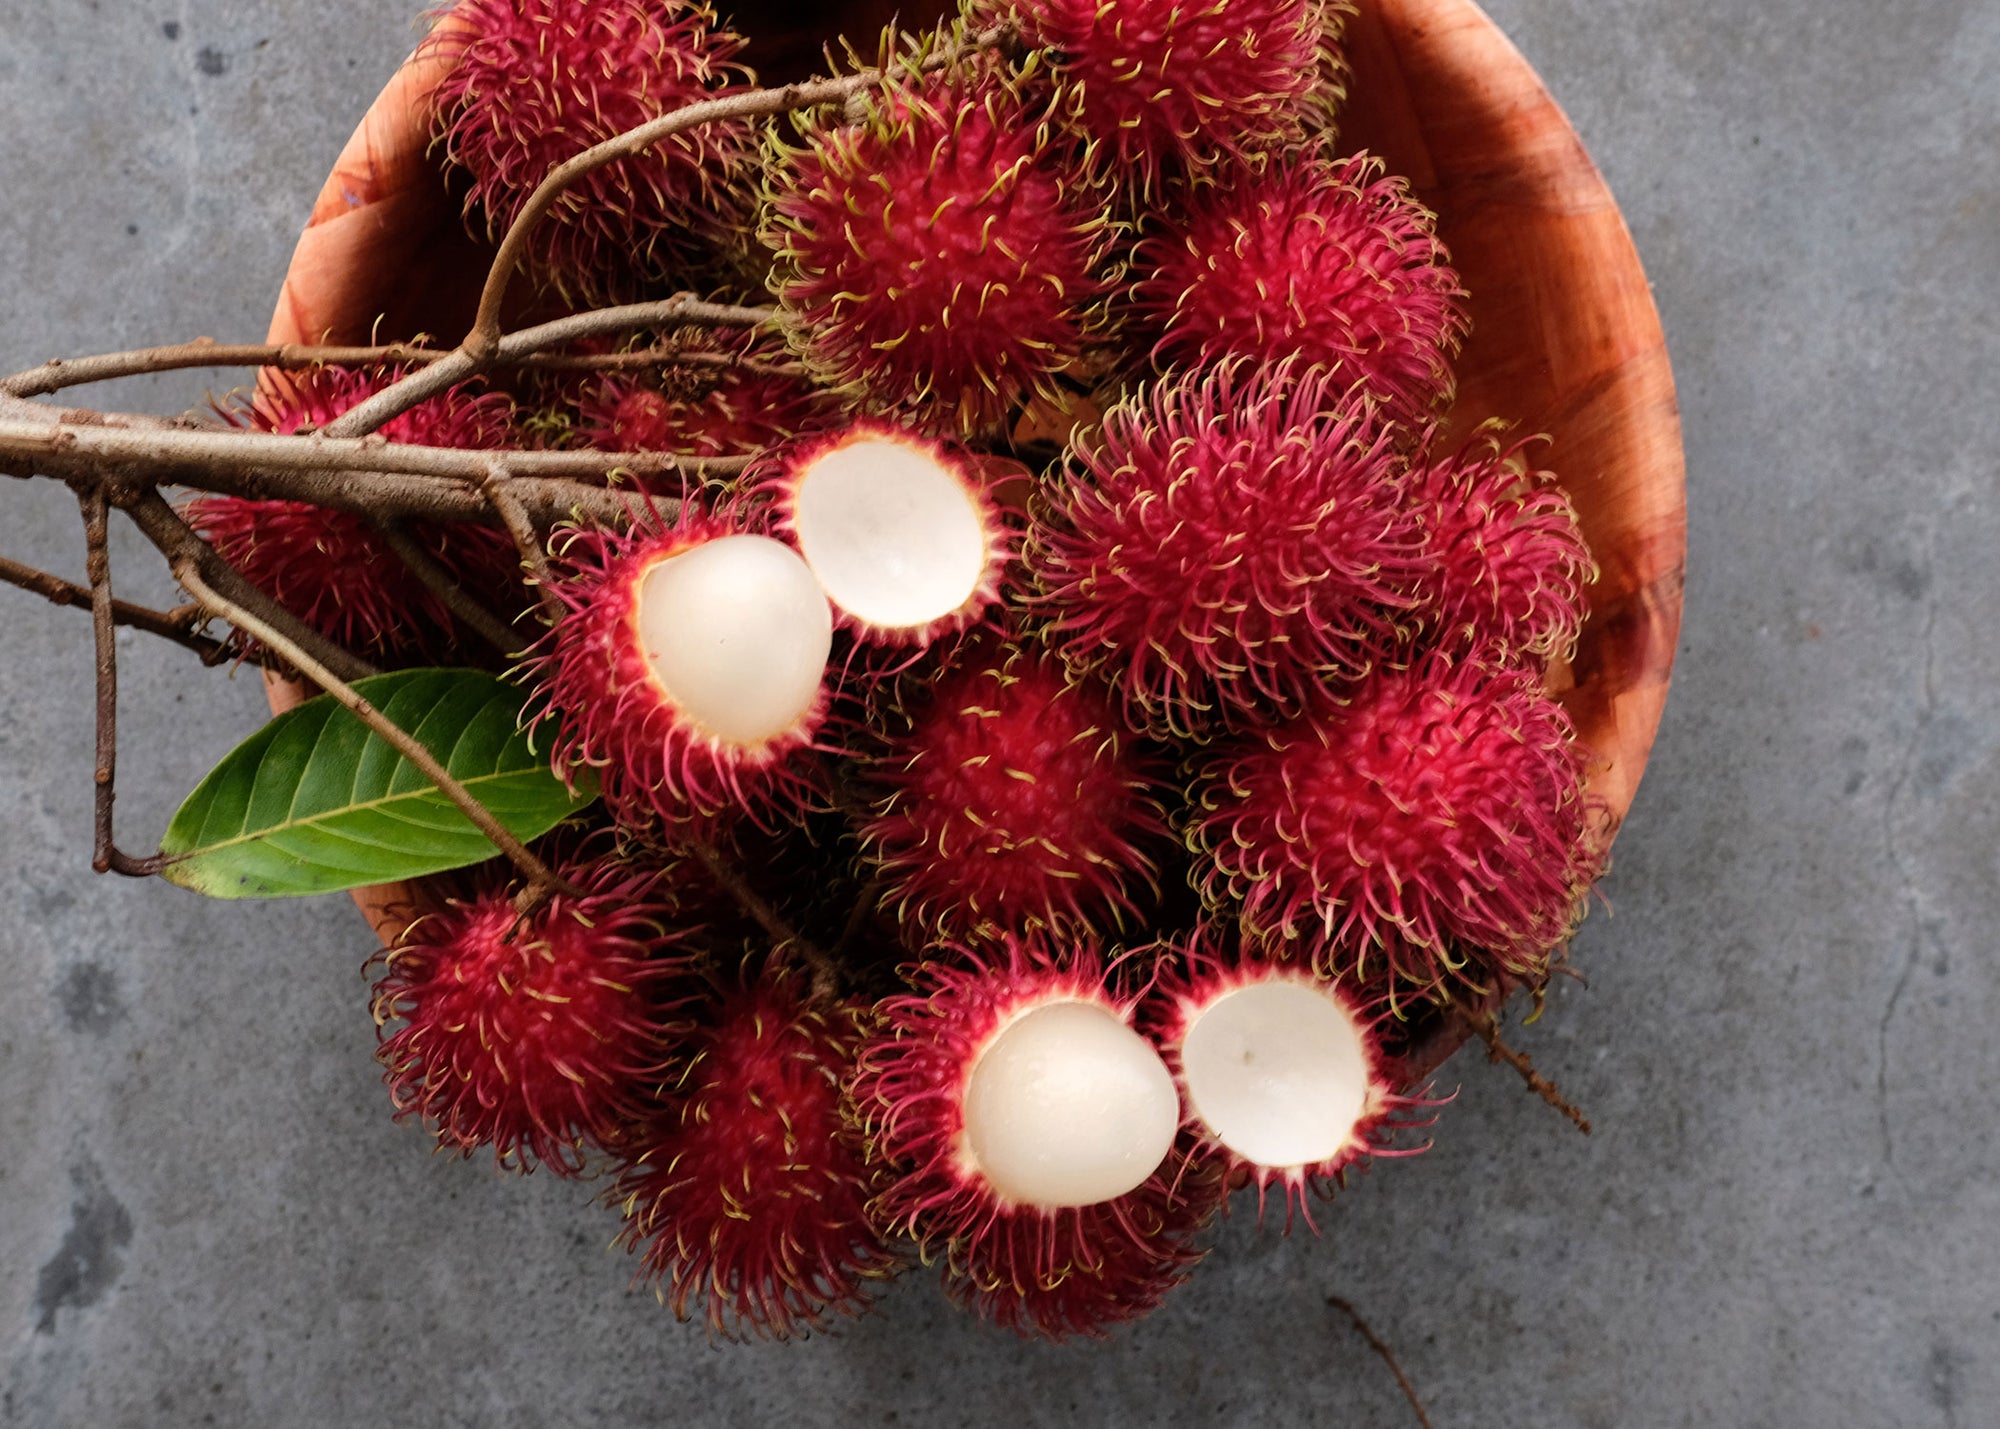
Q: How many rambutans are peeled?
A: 2